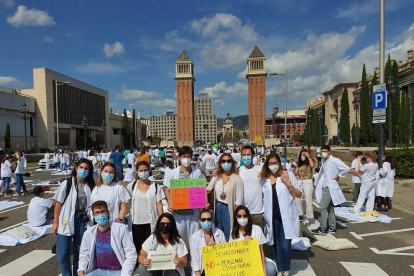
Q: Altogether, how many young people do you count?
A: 11